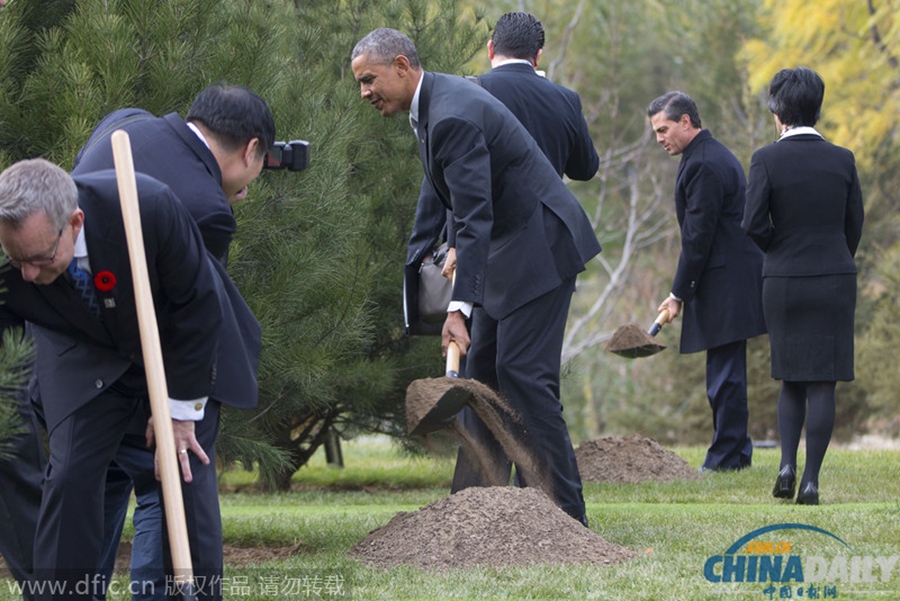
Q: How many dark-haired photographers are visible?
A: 1